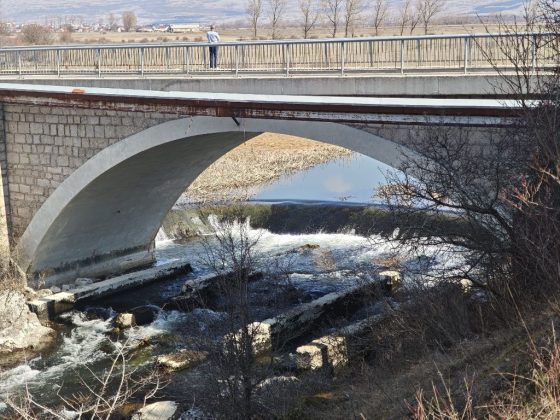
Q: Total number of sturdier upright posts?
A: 11